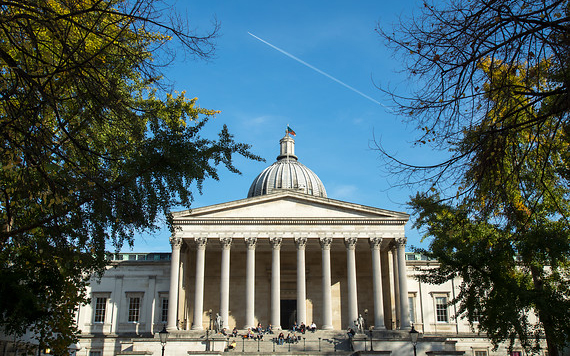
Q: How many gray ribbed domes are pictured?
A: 1